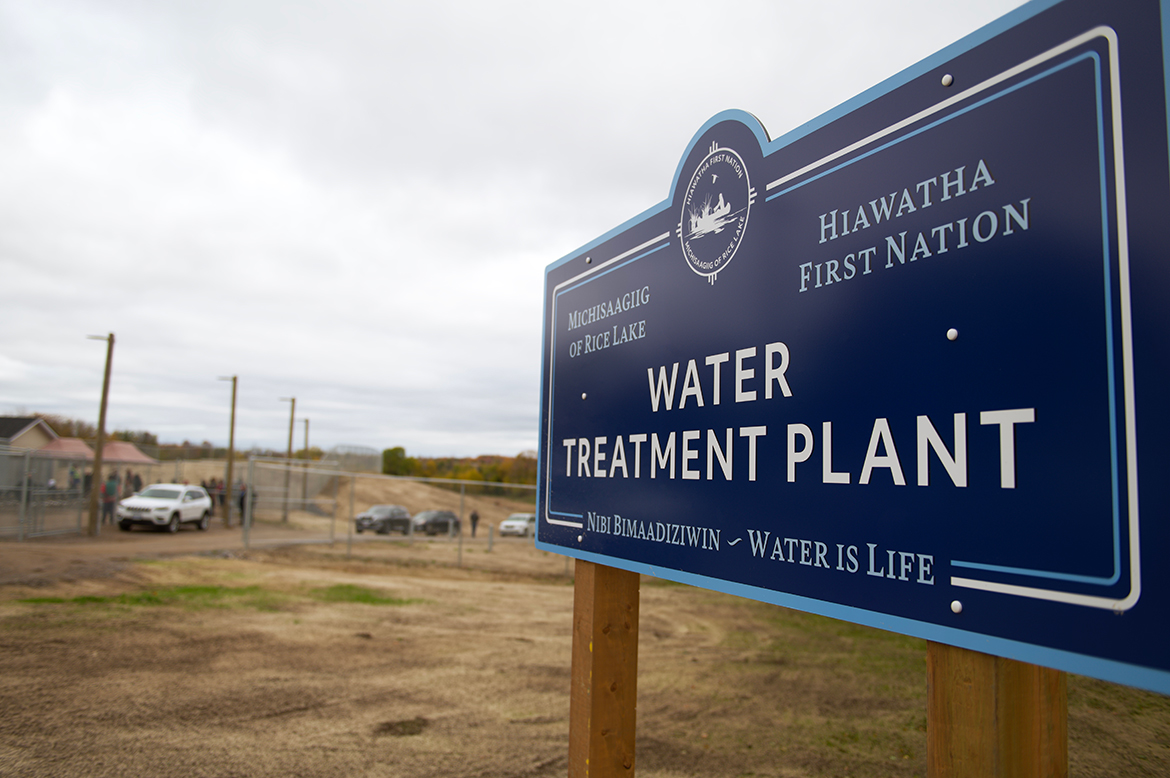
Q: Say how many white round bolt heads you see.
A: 6